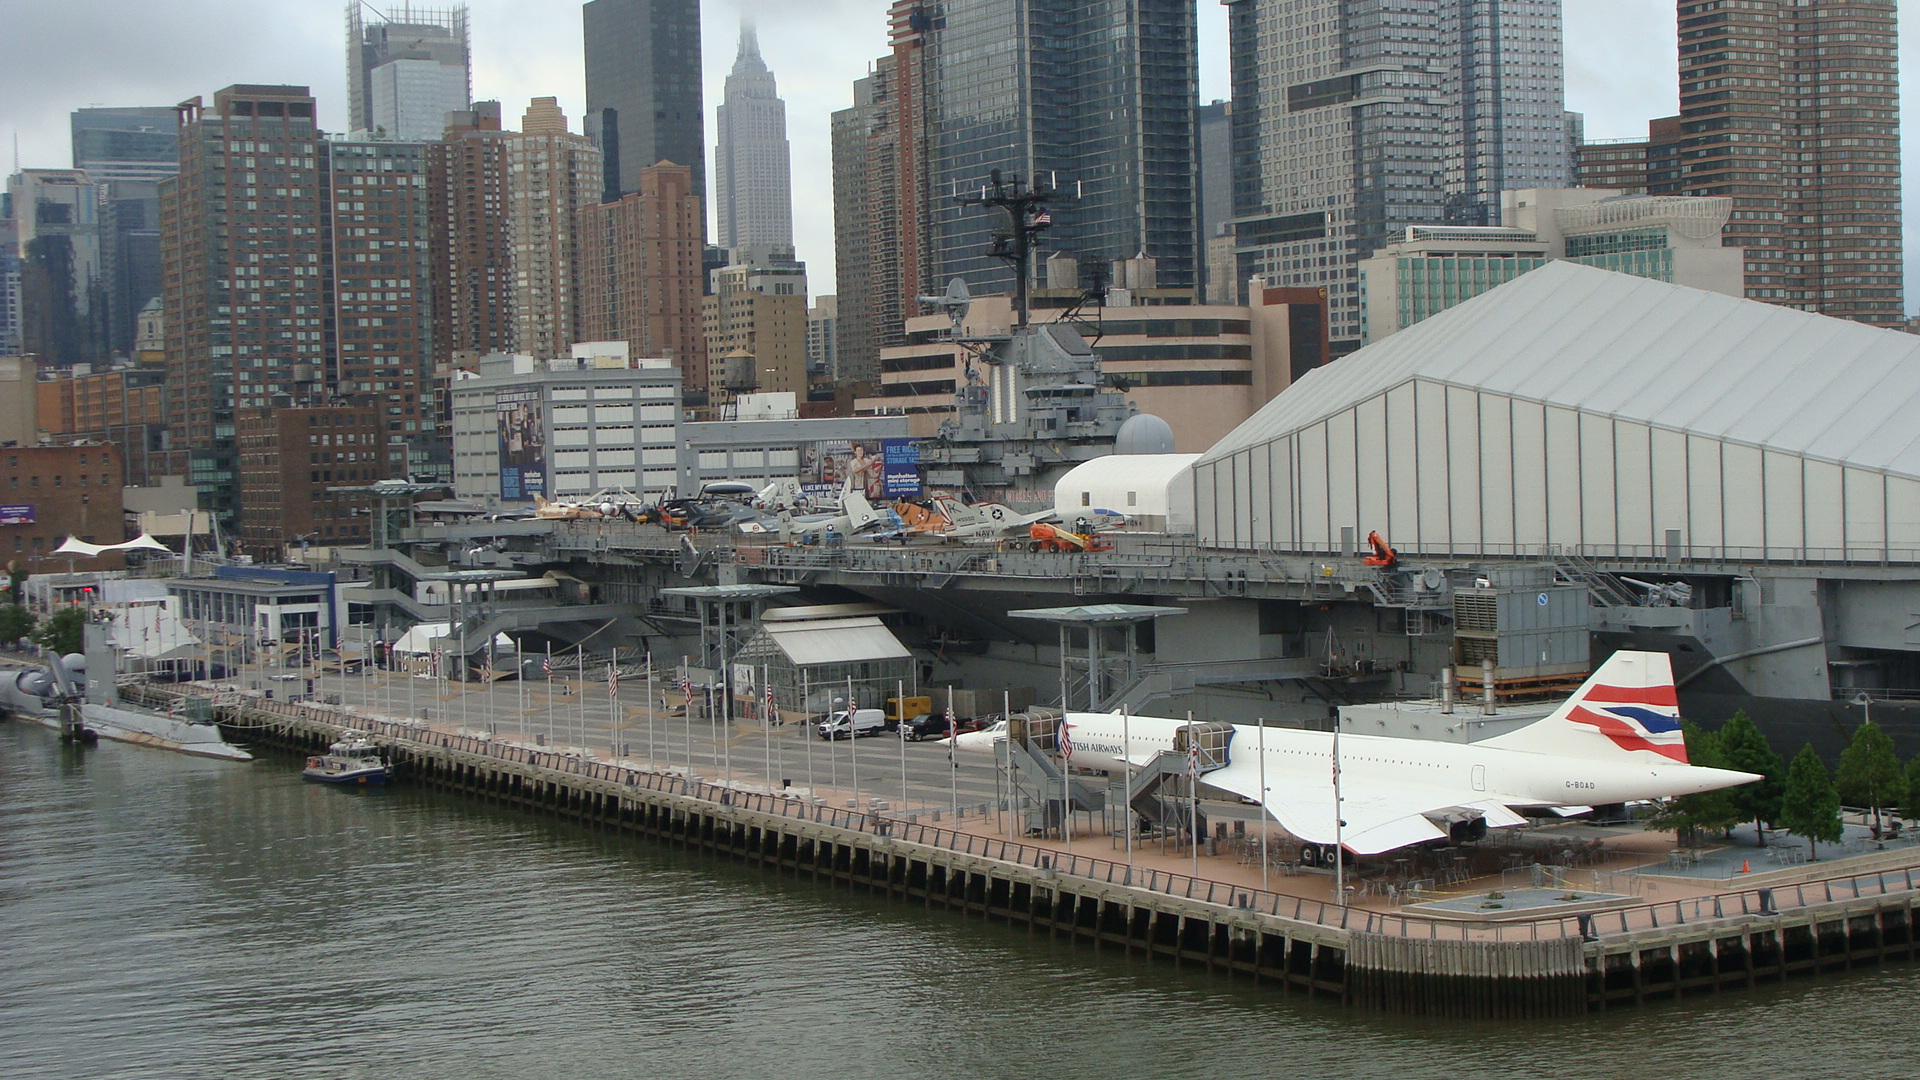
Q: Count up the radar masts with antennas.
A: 1